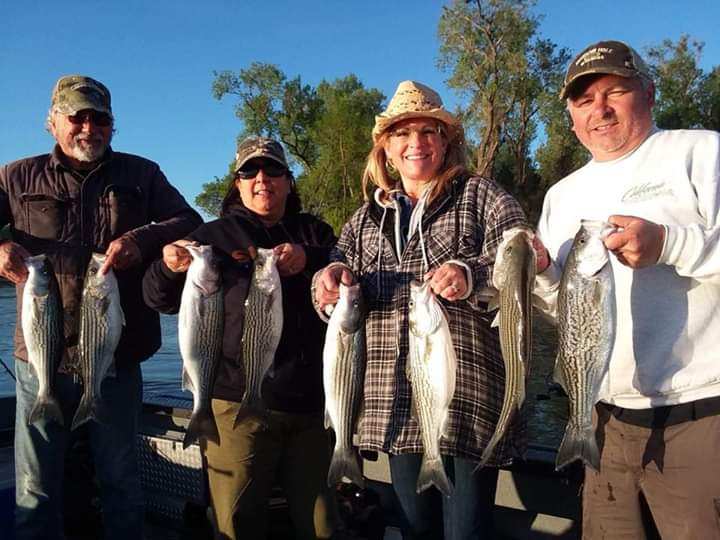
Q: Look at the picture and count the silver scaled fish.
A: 8